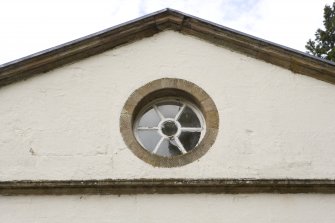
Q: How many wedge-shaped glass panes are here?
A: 6